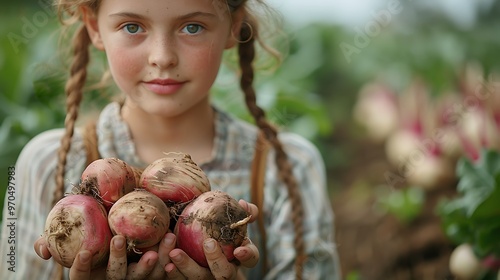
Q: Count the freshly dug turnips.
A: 5